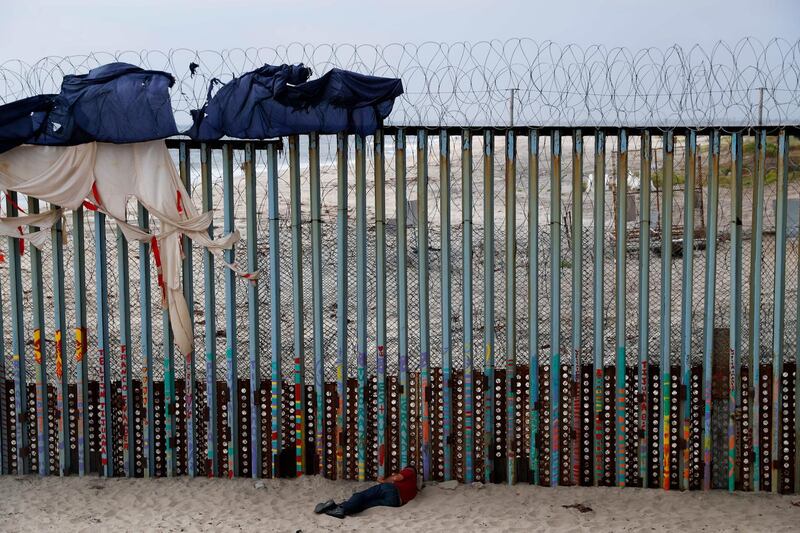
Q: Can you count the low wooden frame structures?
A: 1